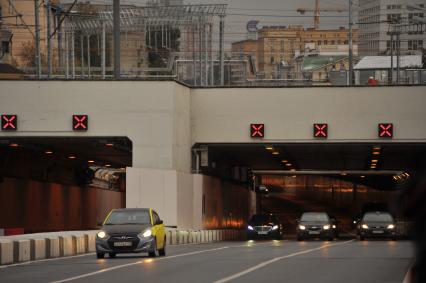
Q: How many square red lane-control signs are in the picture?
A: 5